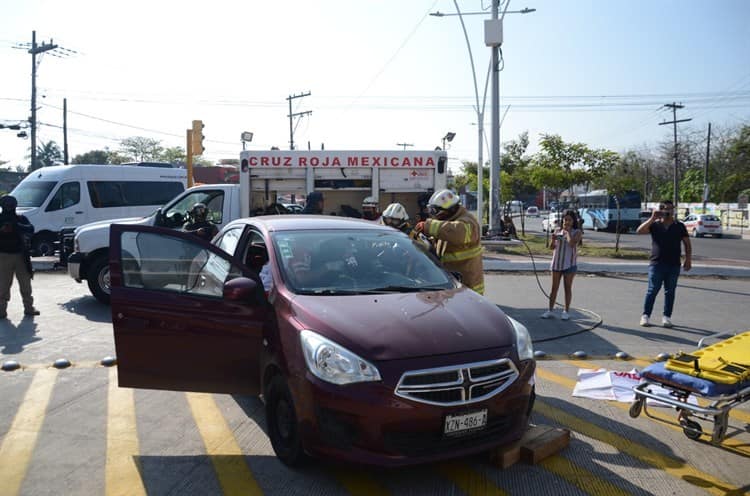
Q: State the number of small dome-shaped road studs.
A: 7